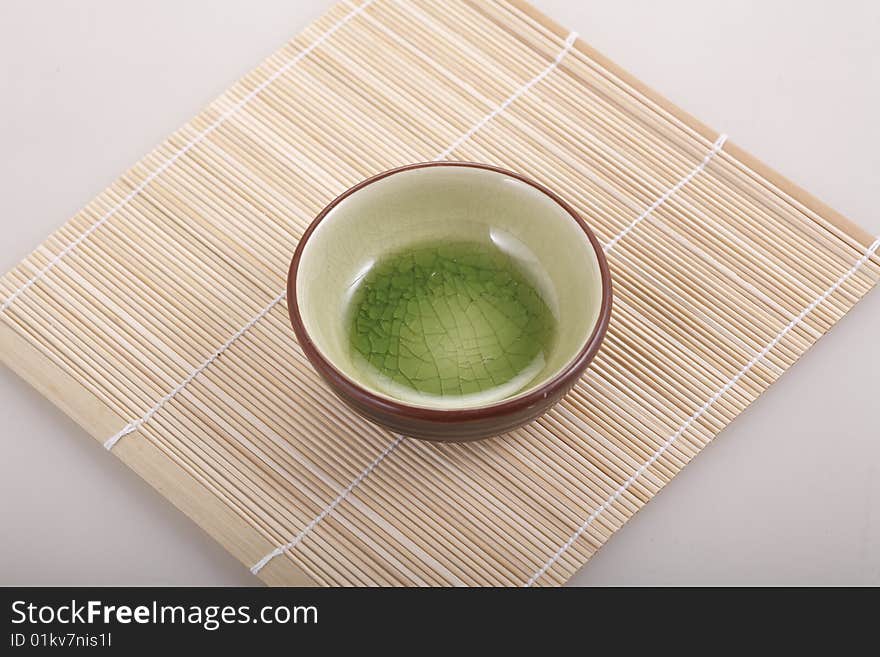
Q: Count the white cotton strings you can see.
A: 4